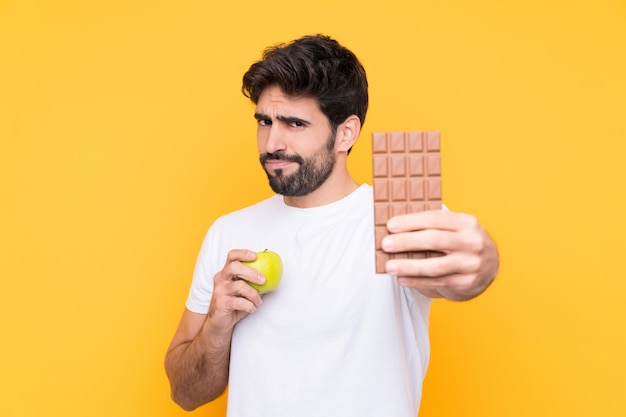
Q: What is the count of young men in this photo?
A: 1